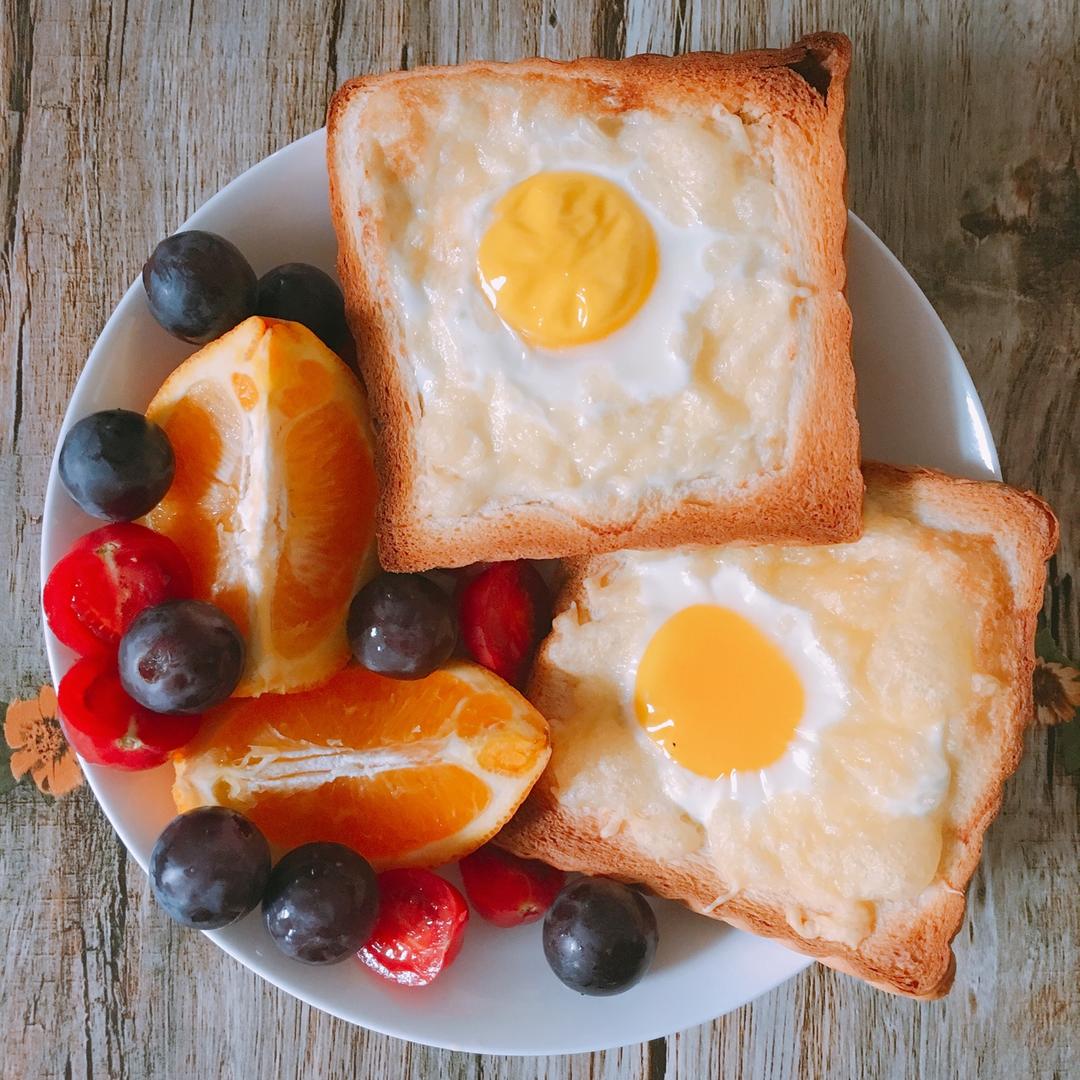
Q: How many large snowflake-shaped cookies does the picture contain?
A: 0